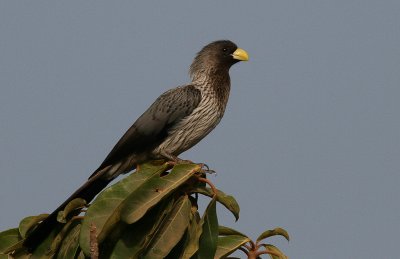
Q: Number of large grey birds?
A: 1